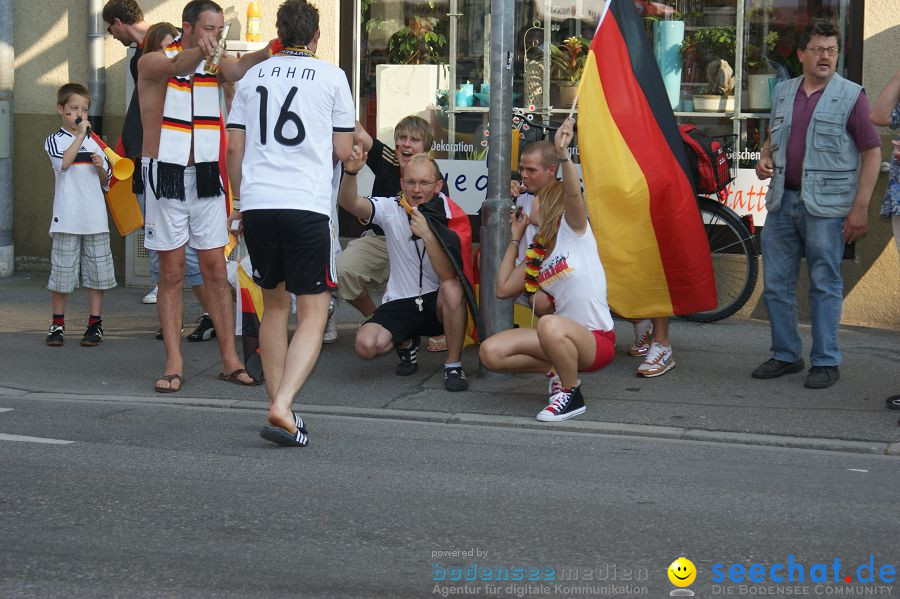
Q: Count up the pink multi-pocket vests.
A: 0